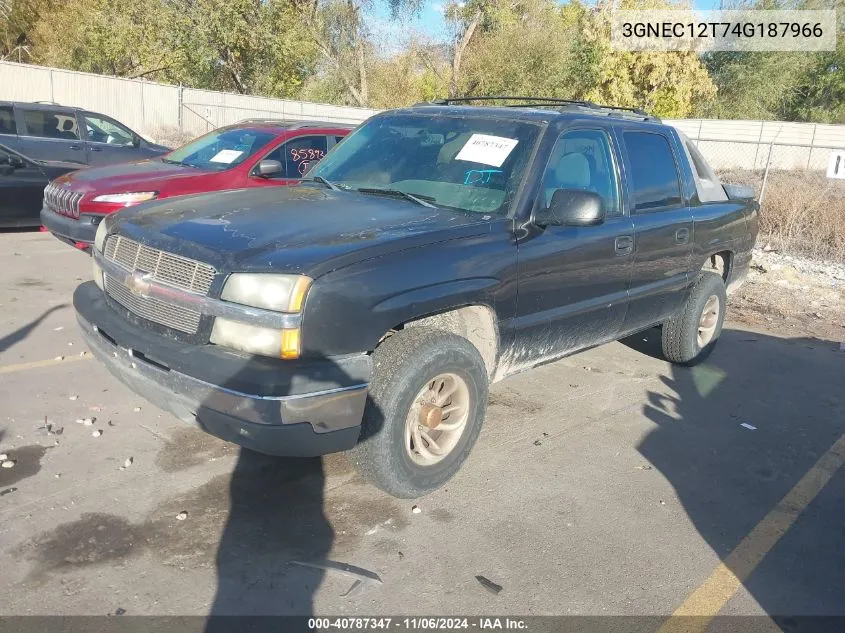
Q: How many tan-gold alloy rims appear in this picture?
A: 2